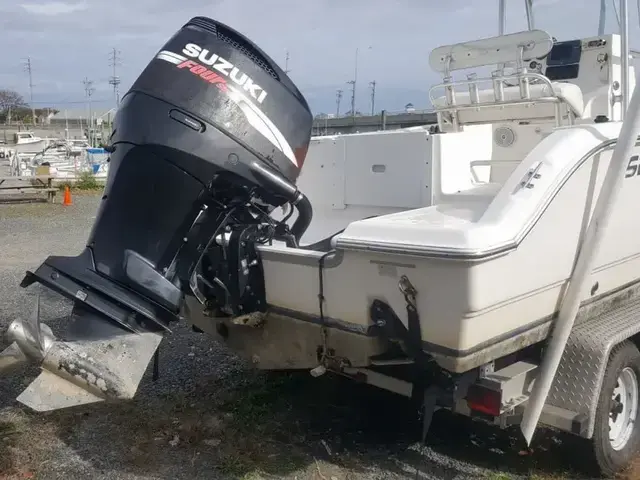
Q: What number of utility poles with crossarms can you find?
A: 7